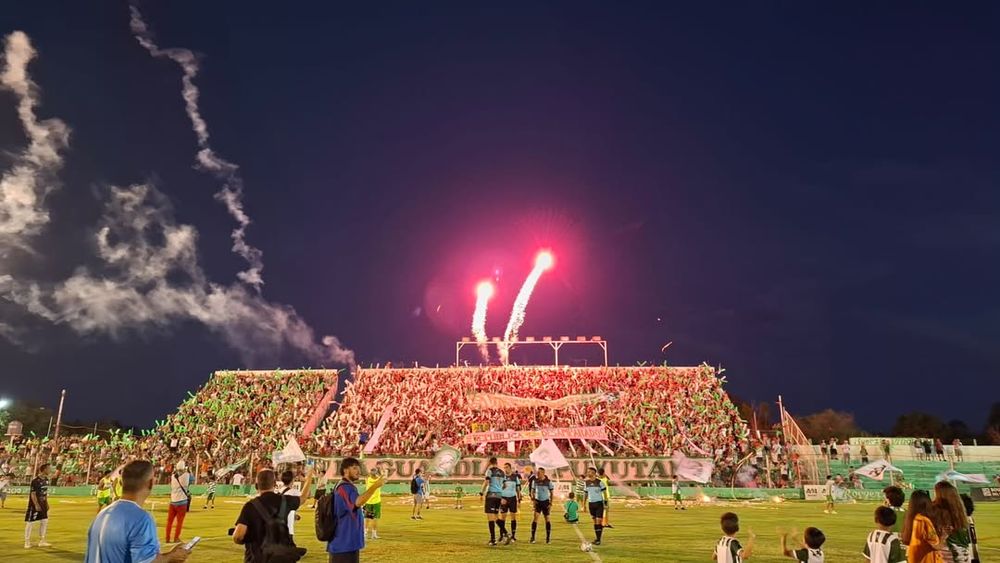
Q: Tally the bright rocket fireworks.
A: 2